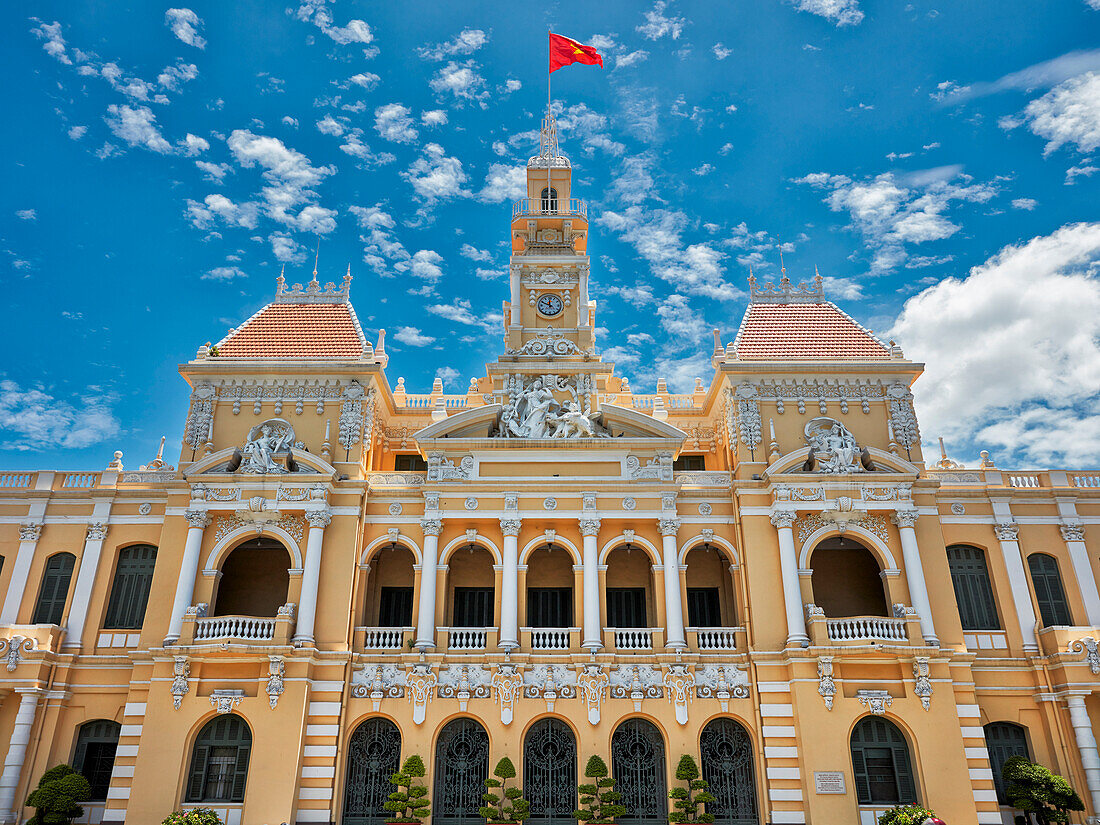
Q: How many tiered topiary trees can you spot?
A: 4